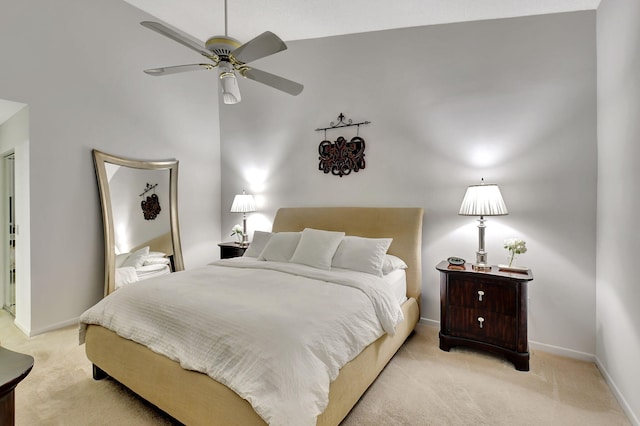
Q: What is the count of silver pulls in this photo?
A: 2